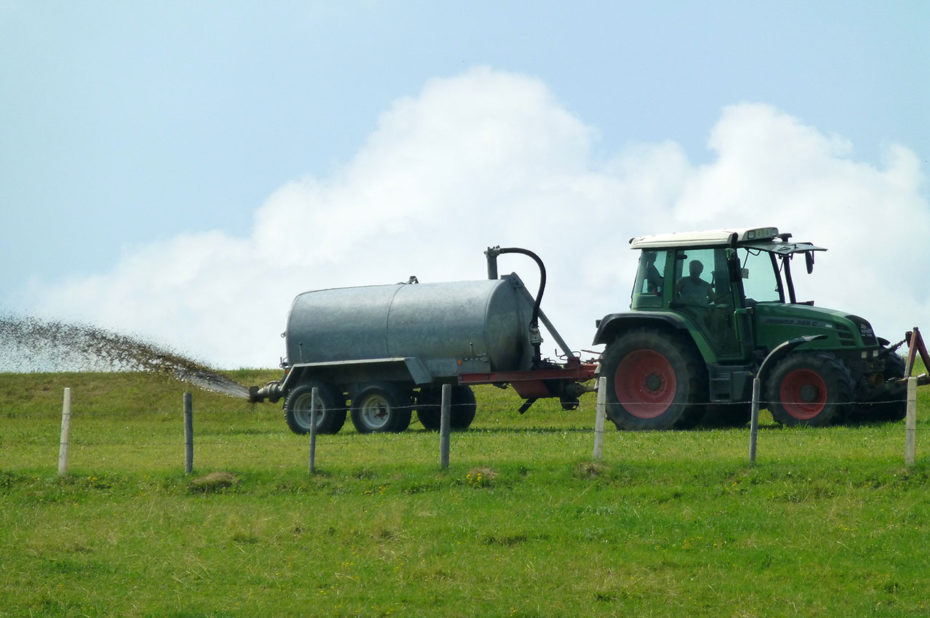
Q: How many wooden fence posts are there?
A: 7